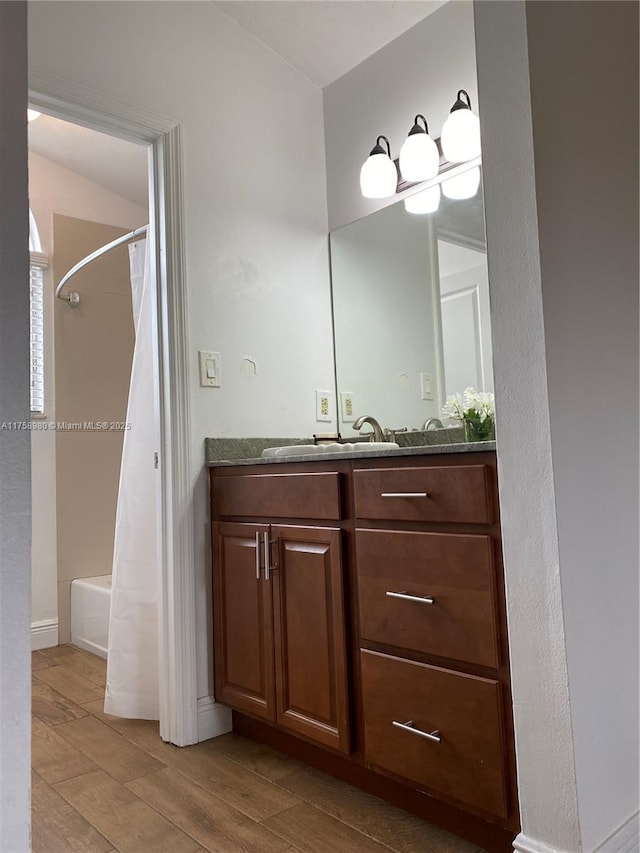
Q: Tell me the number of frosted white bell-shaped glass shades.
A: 3